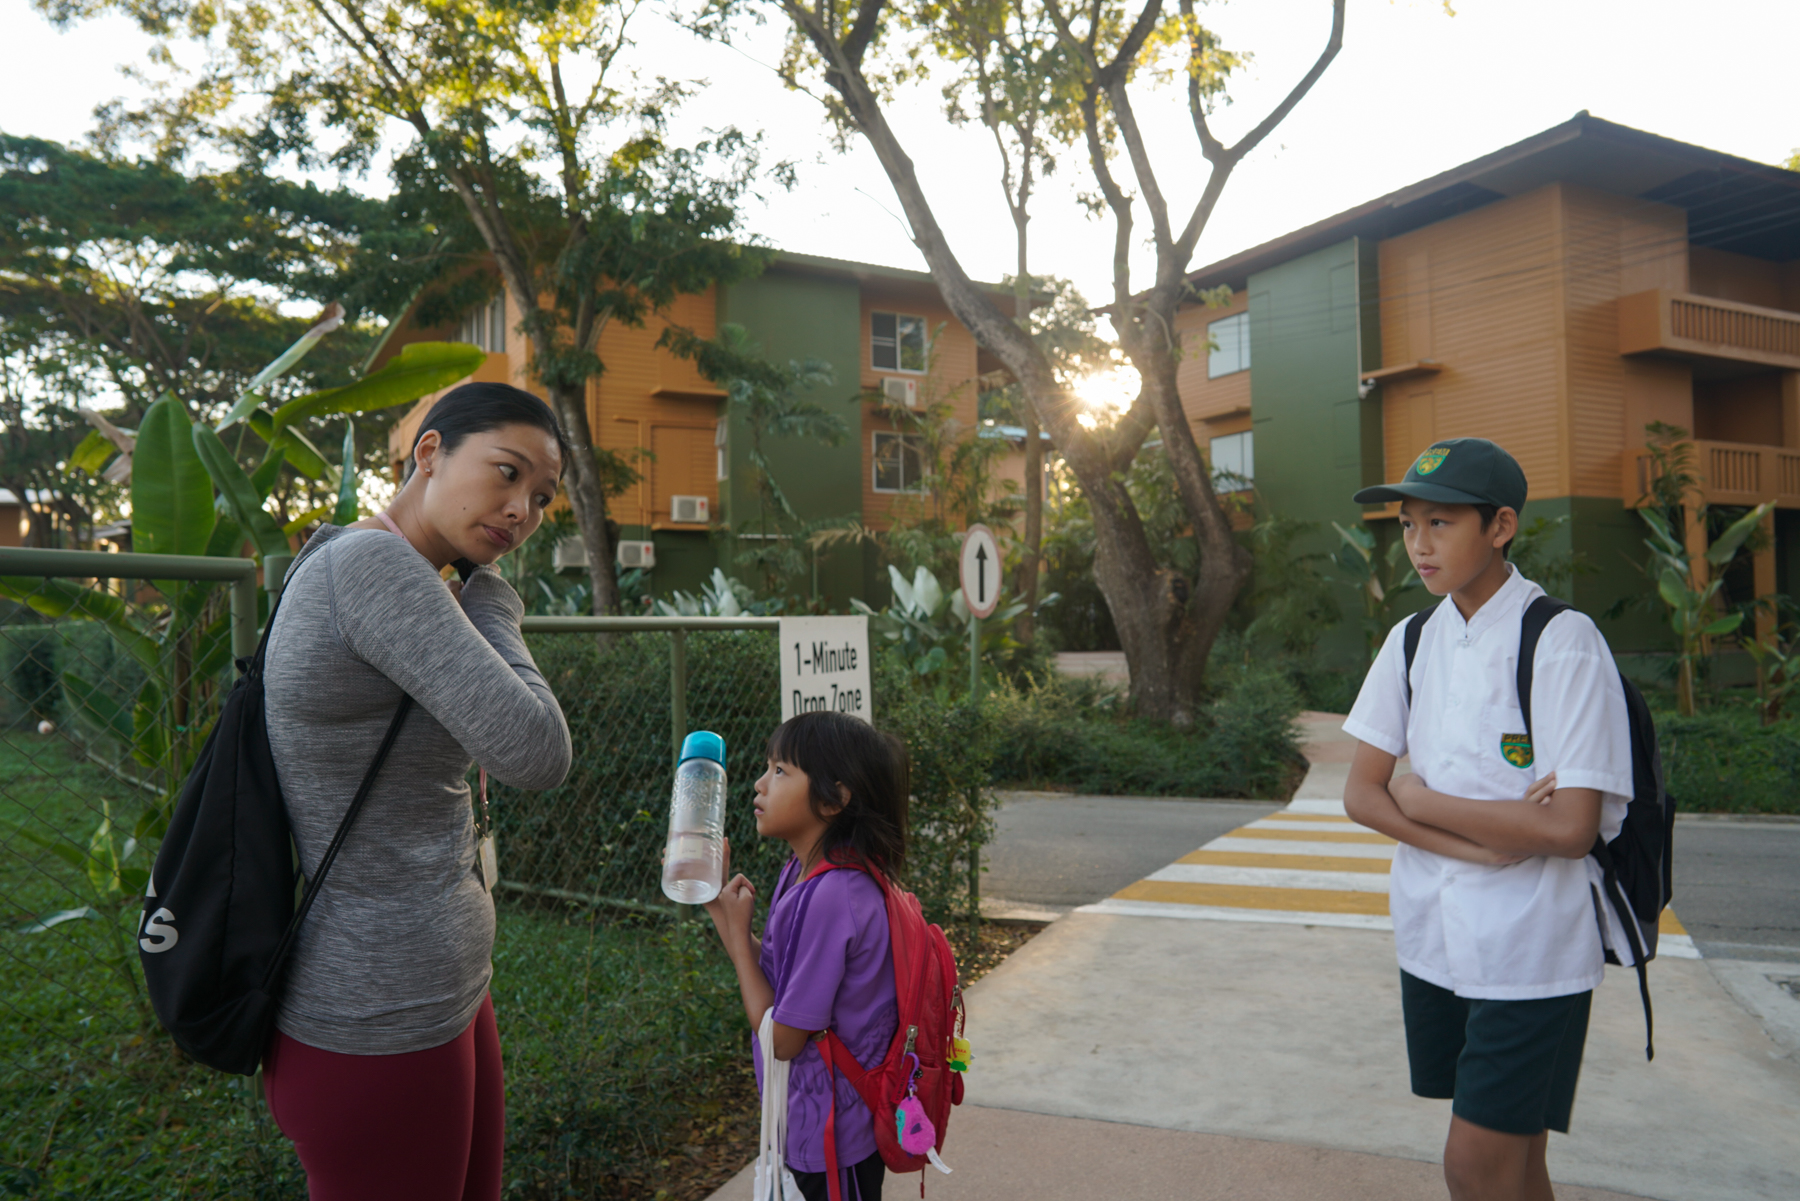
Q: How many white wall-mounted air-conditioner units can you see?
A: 4